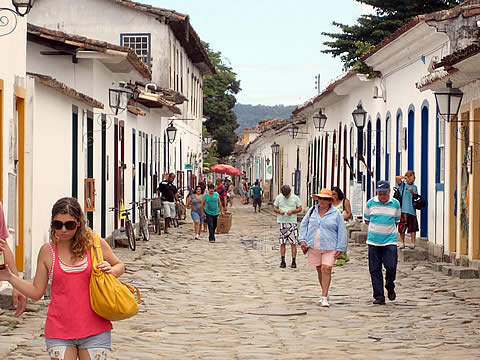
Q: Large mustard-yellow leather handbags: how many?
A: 1